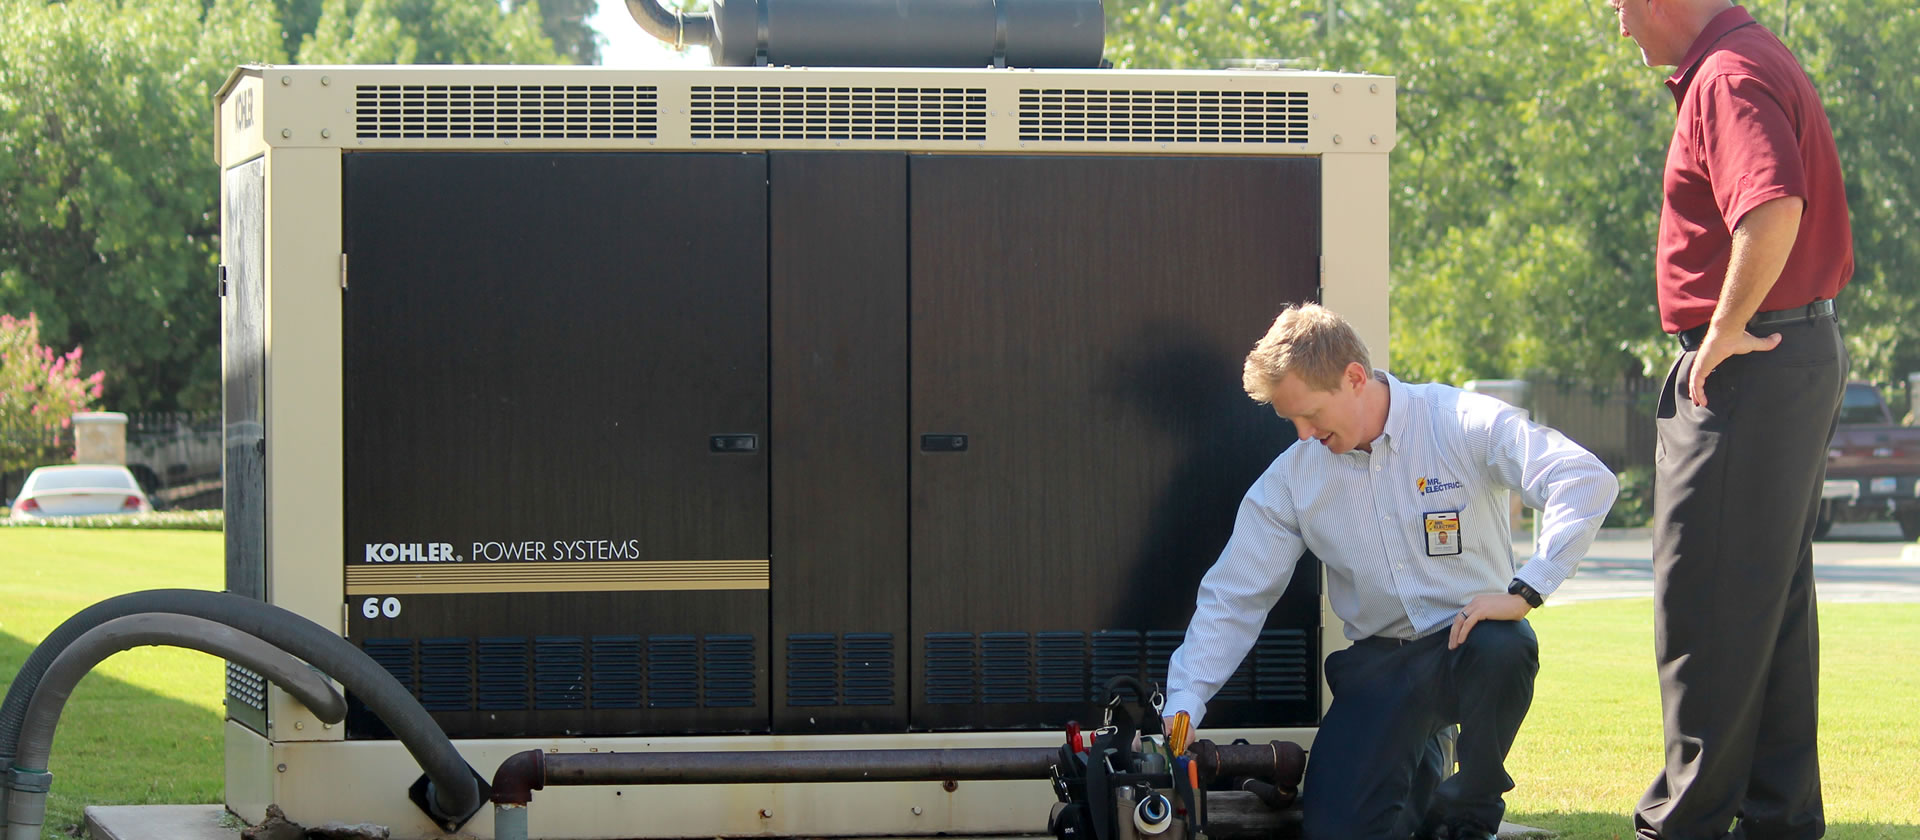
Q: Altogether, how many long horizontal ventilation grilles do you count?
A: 3